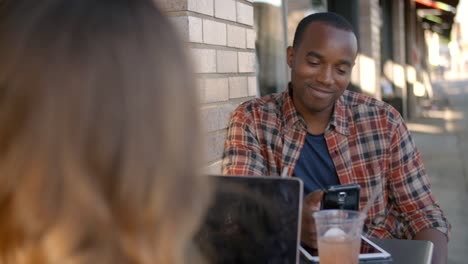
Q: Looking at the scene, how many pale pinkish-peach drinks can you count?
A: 1